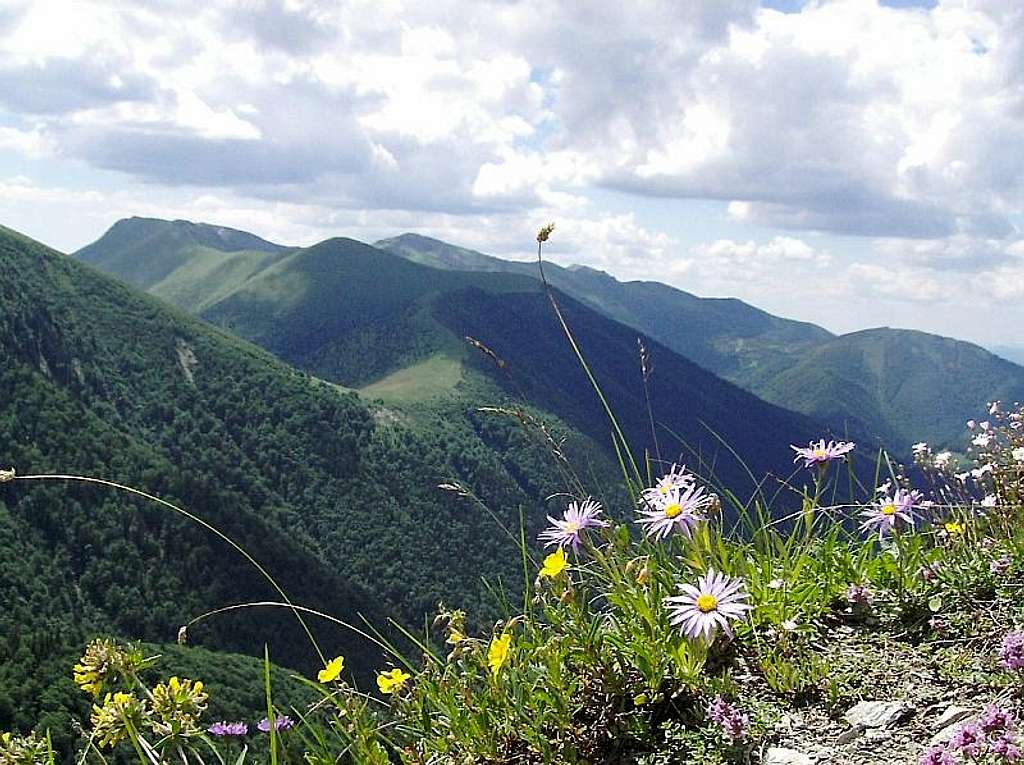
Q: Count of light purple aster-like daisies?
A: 6